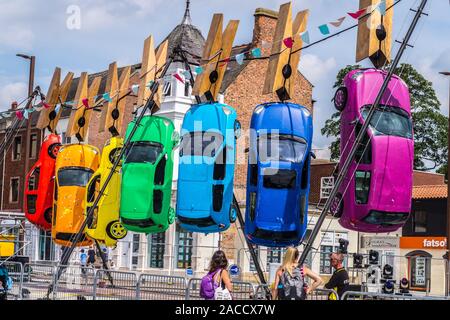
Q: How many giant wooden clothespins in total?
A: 7